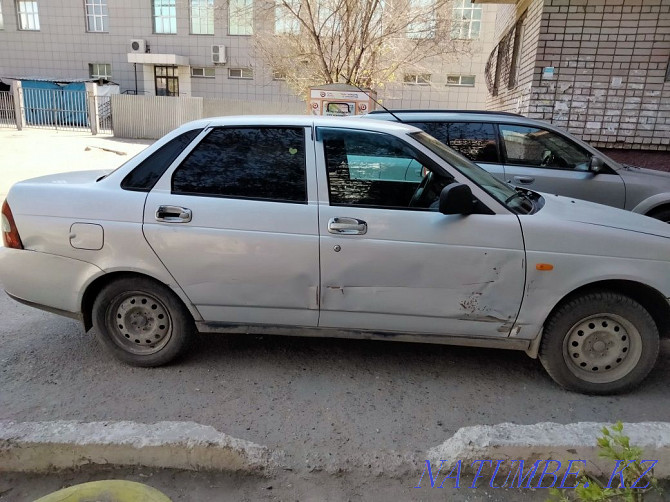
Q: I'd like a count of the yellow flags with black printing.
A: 0